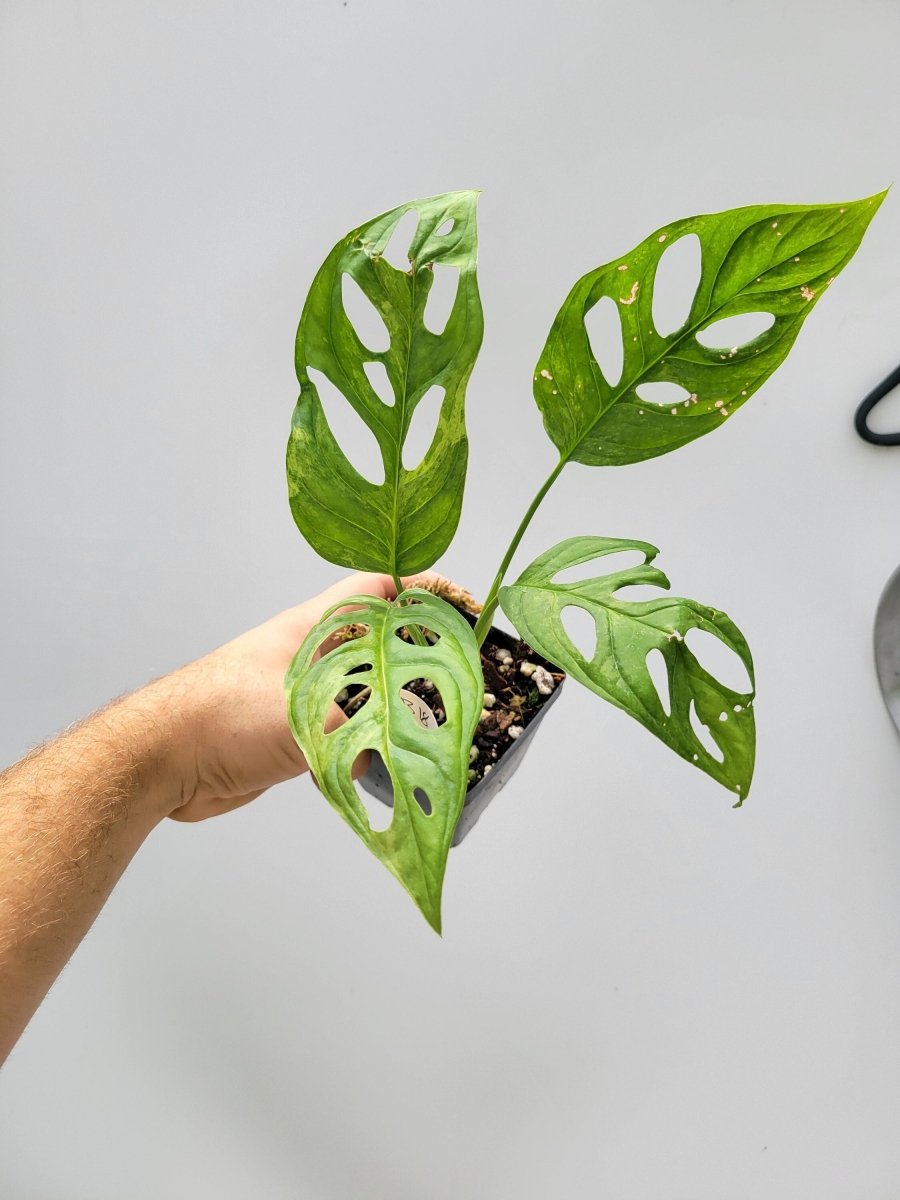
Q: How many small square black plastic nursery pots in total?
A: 1